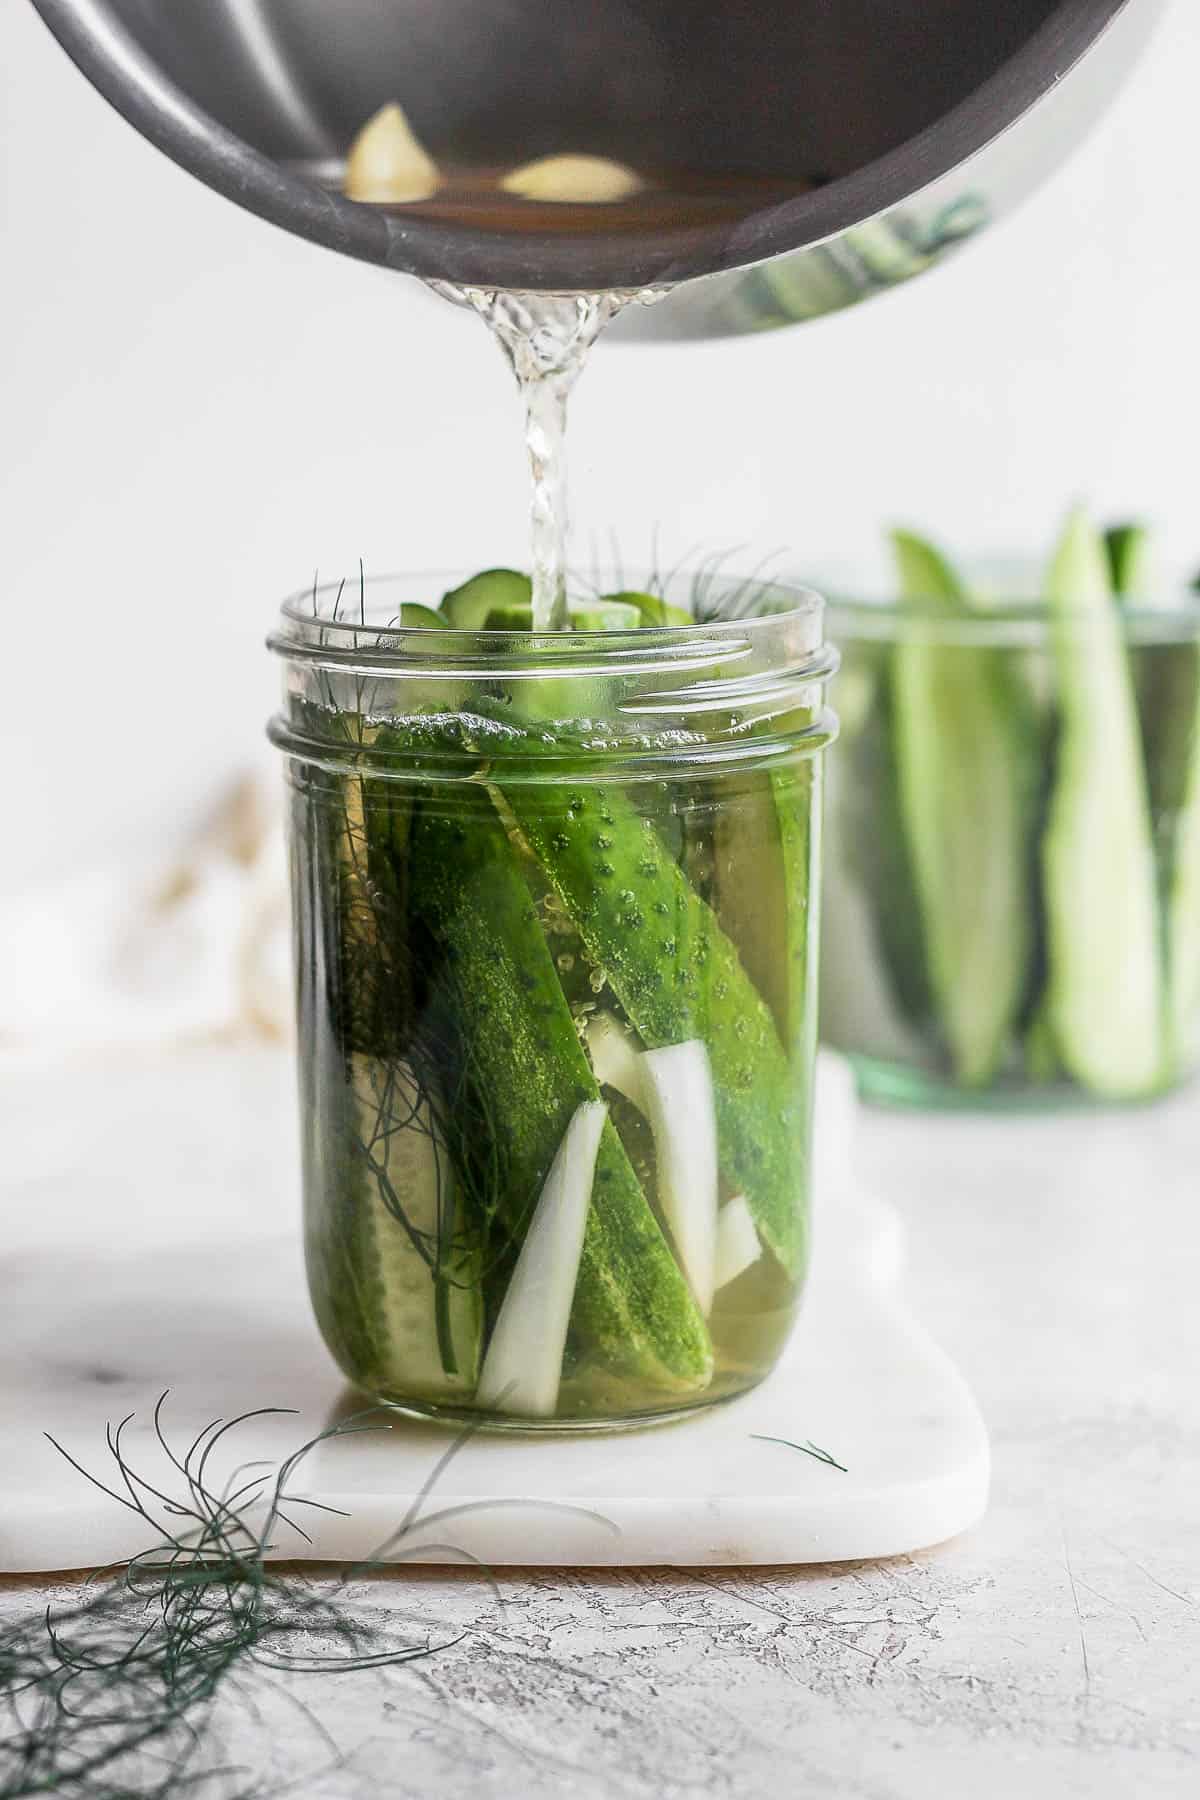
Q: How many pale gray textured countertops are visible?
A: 1